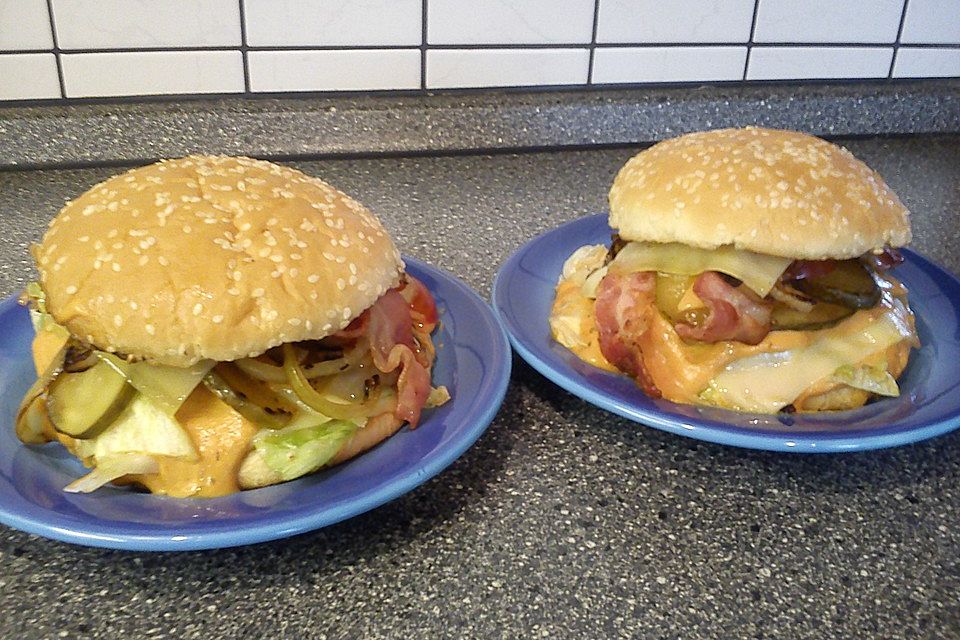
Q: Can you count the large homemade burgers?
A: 2